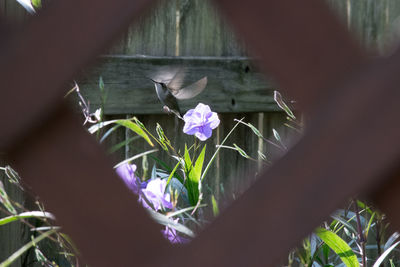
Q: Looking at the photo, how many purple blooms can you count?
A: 4